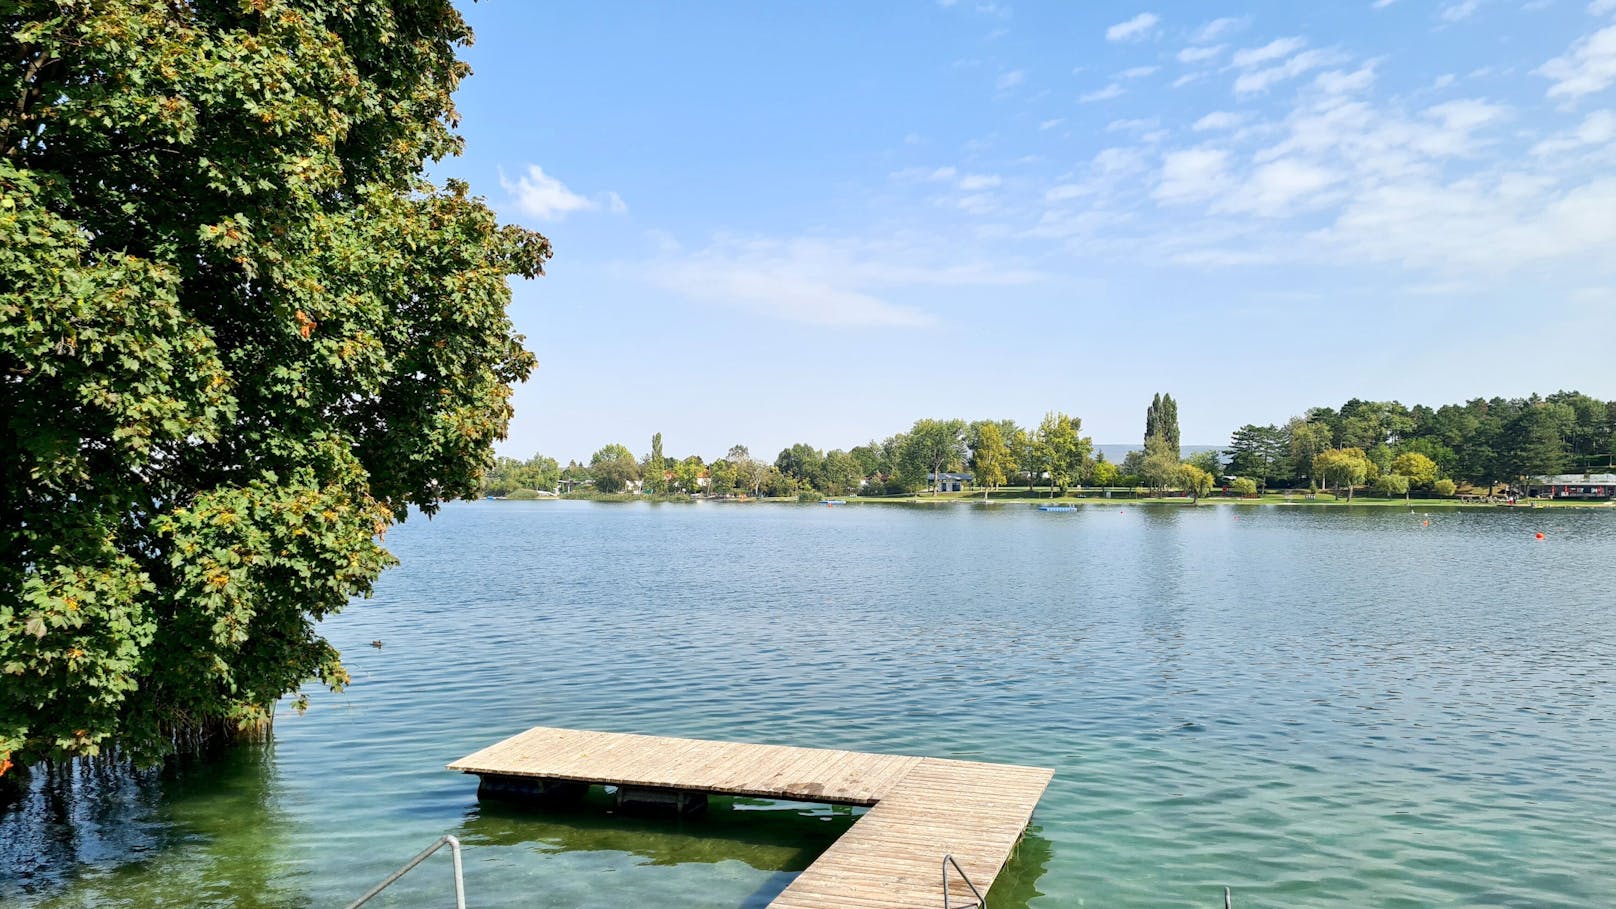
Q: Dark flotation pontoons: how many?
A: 2